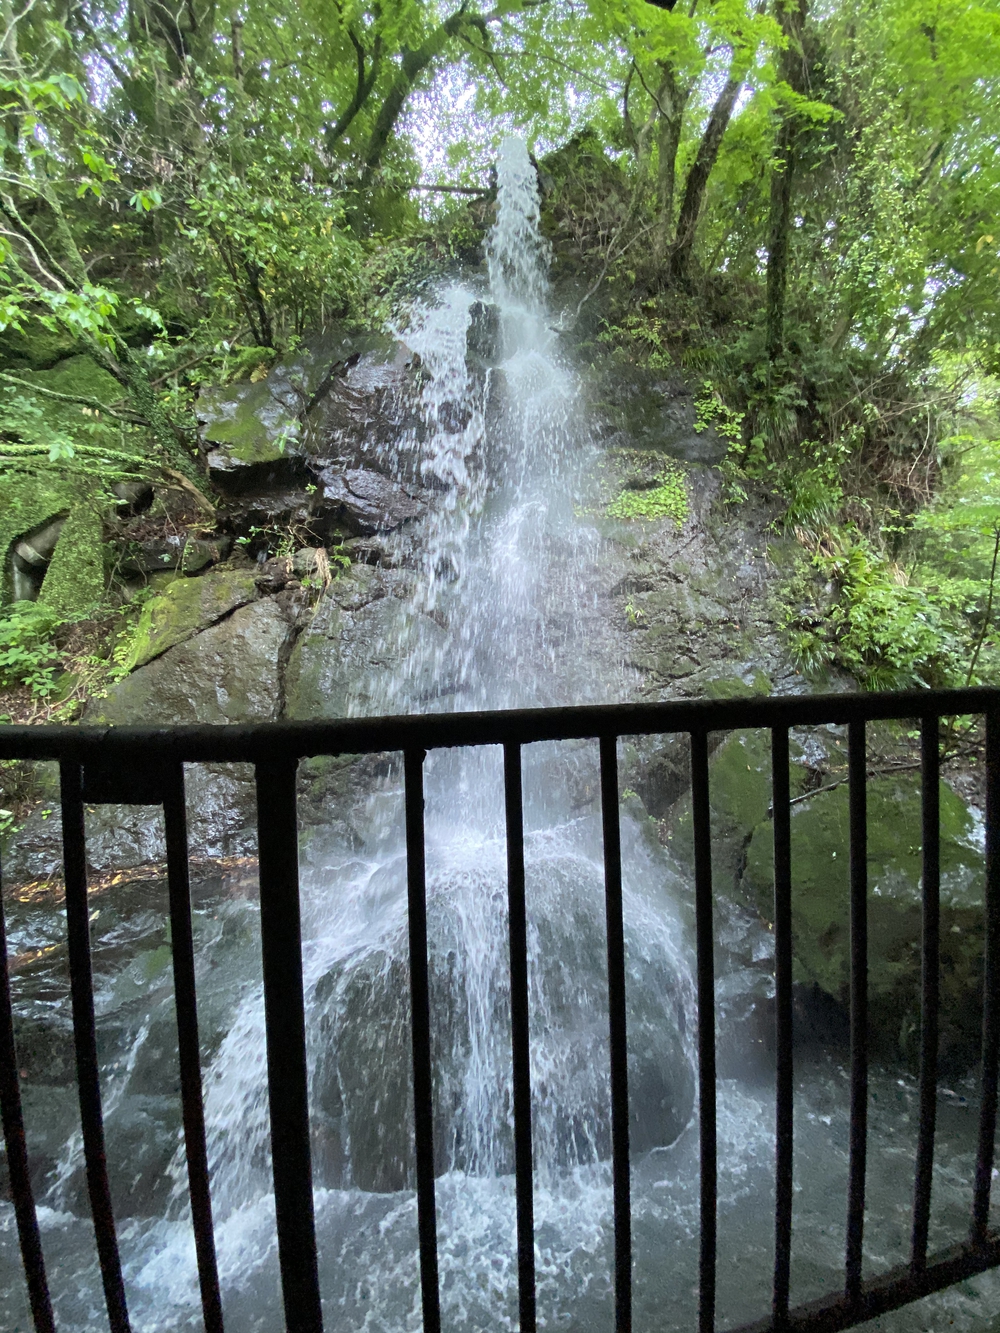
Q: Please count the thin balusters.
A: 11